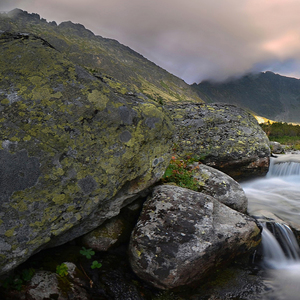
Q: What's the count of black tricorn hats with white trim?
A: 0